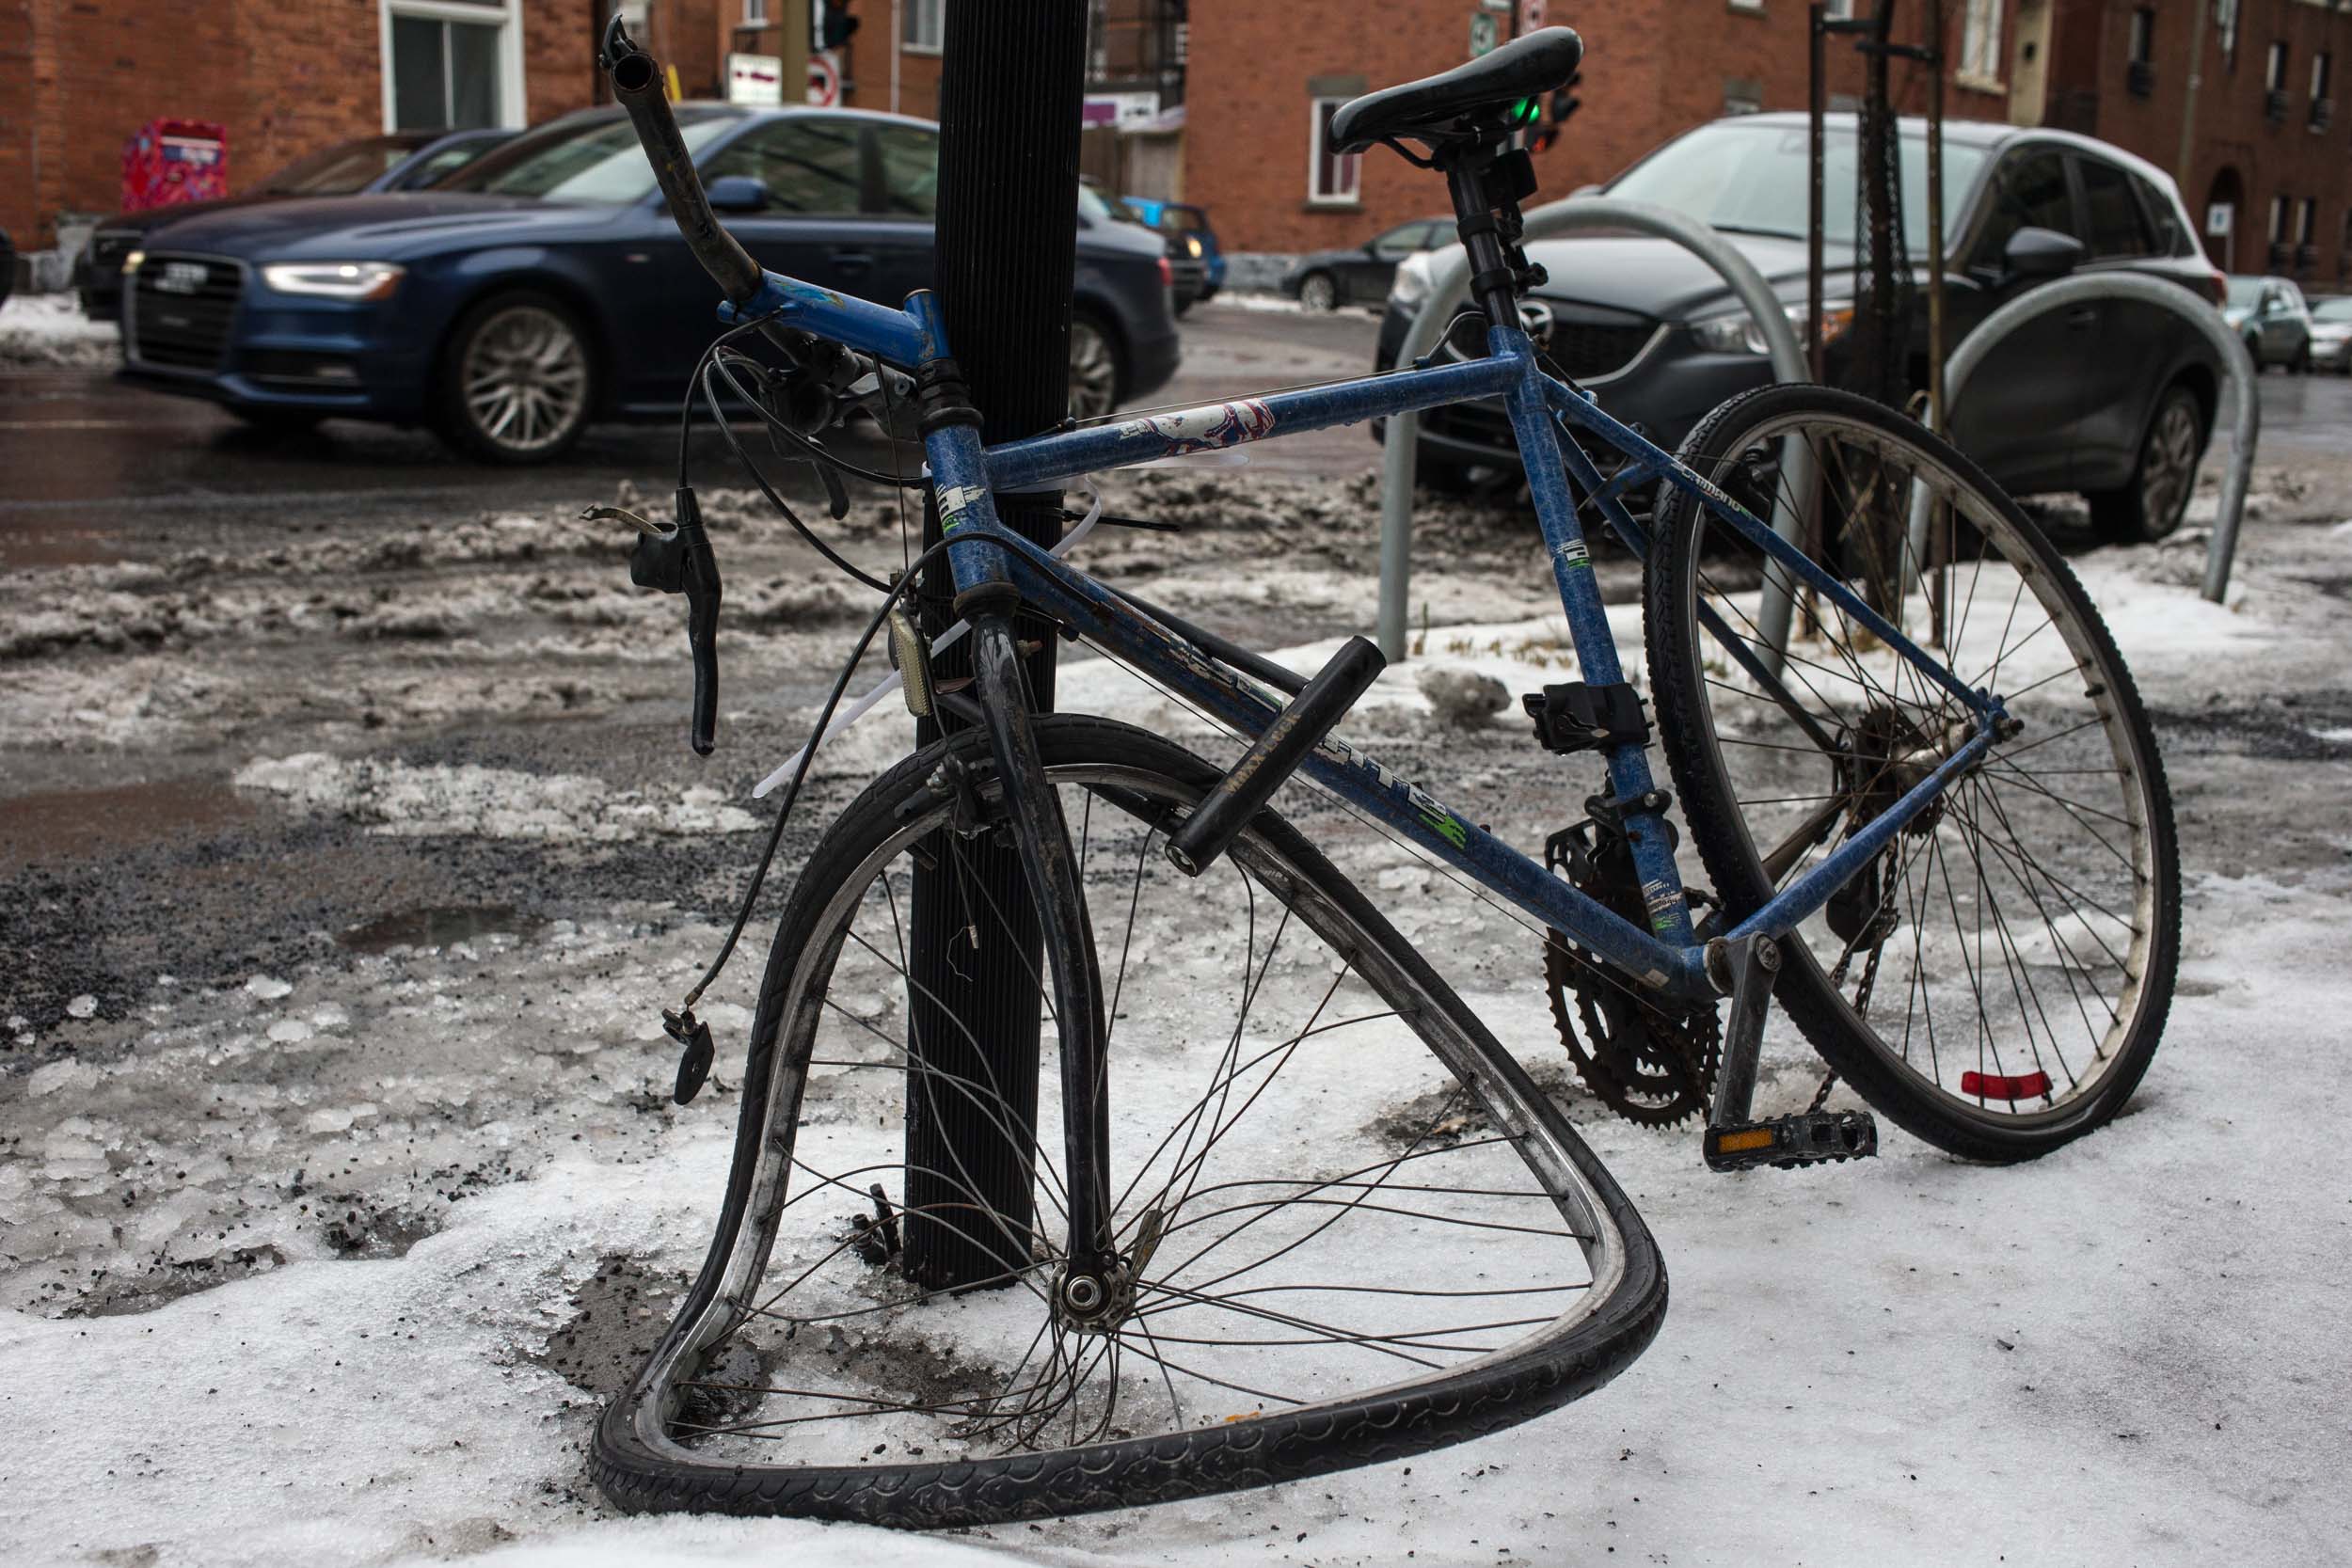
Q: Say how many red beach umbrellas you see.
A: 0